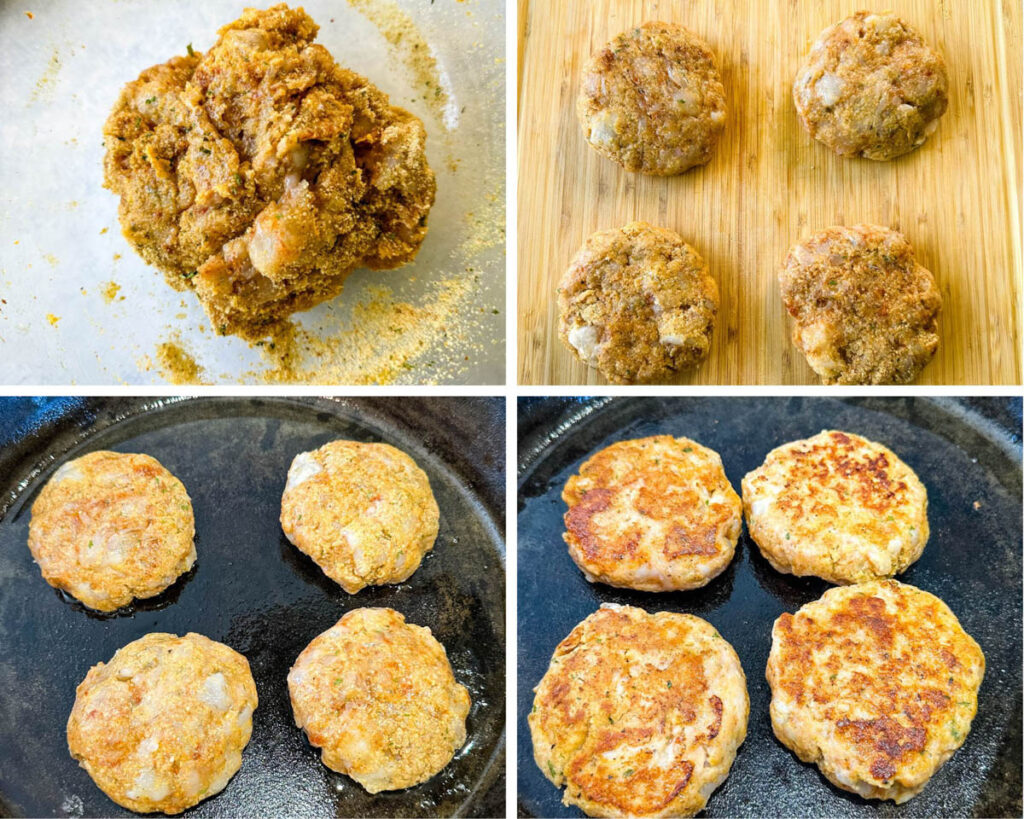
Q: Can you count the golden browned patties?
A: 4